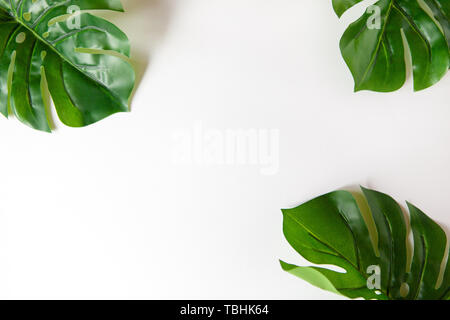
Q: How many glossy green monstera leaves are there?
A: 3